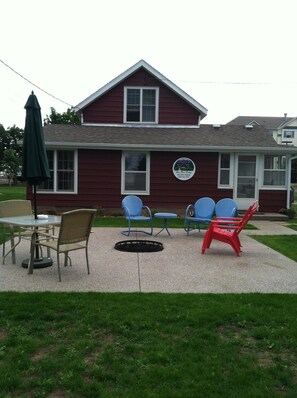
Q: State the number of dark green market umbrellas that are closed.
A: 1